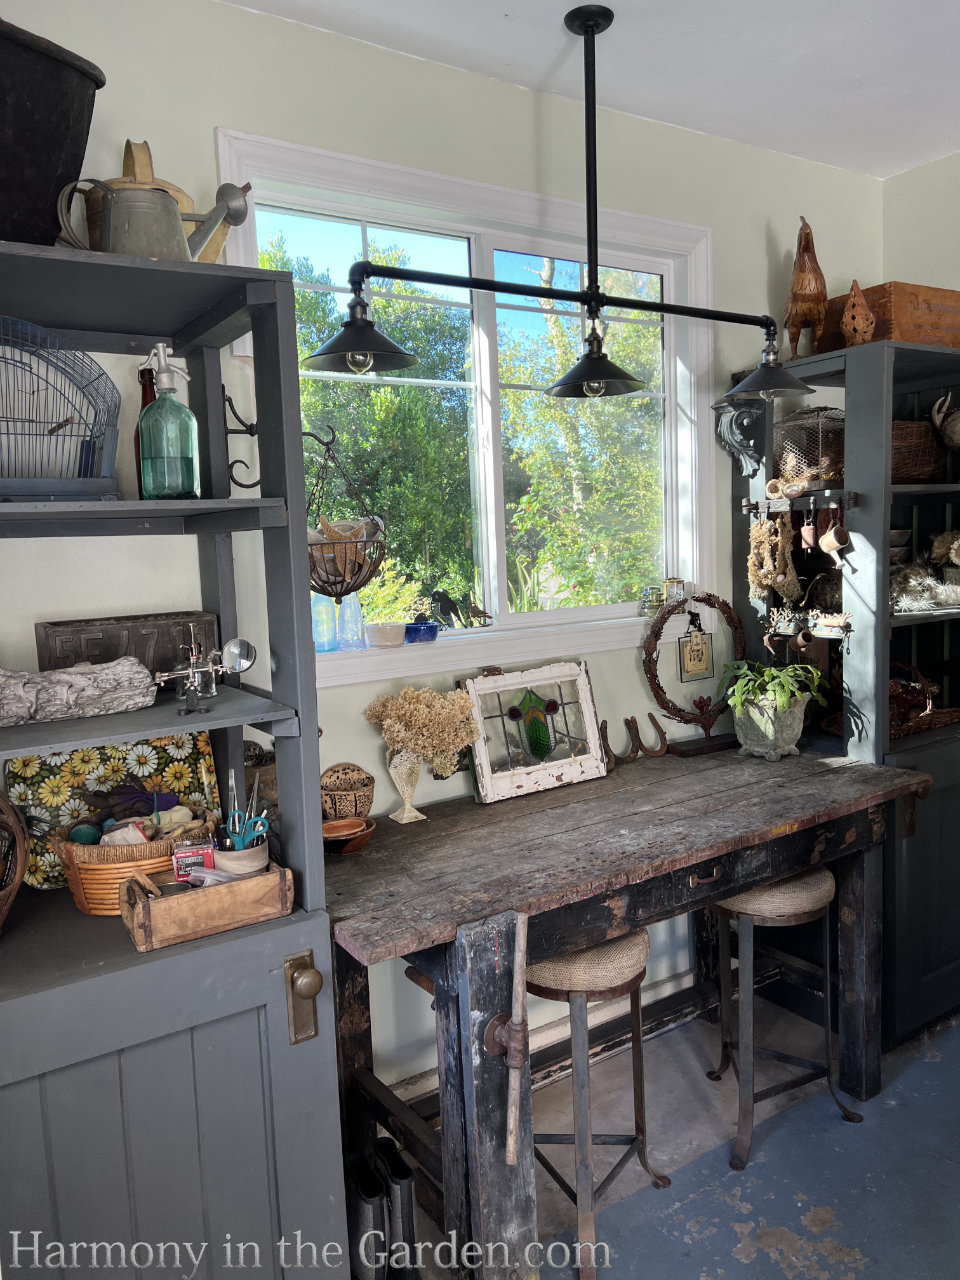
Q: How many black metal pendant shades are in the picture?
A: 3